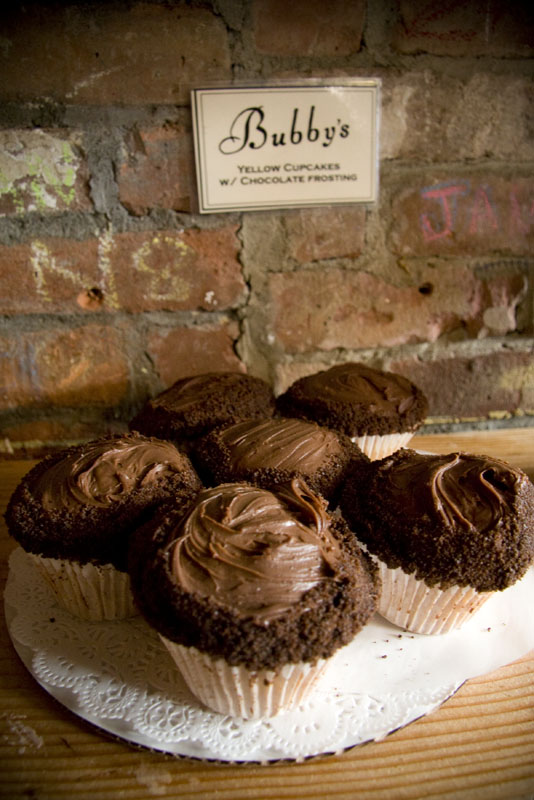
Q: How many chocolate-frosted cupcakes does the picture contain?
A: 6